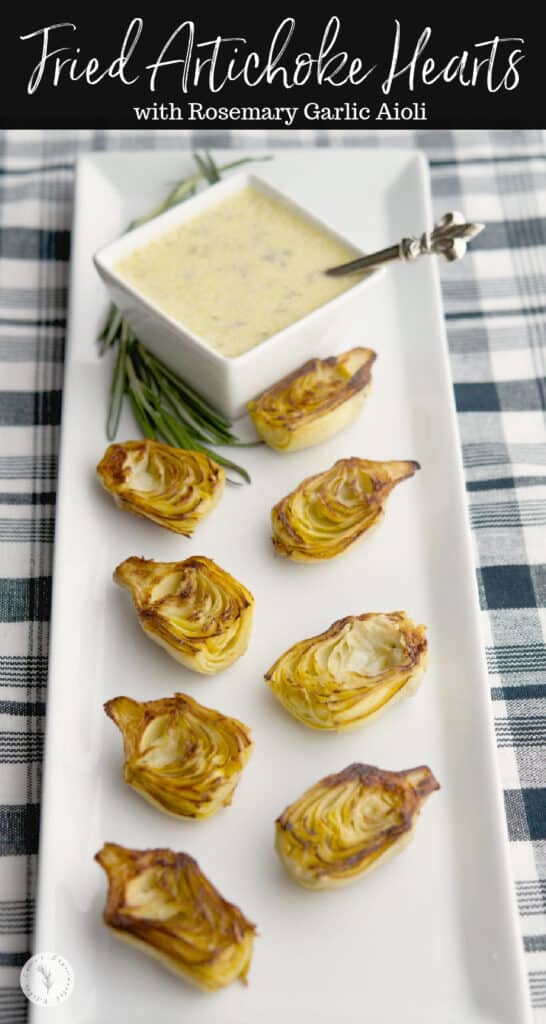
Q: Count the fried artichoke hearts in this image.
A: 8